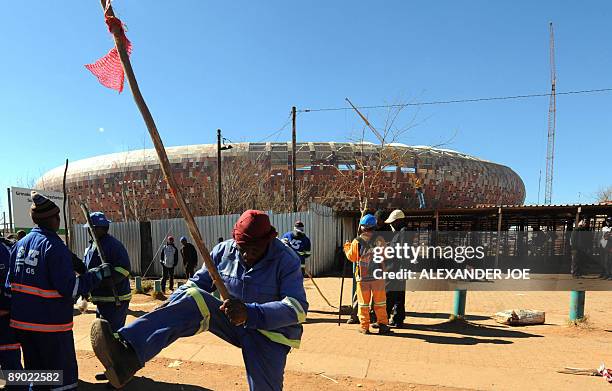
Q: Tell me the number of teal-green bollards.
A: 4